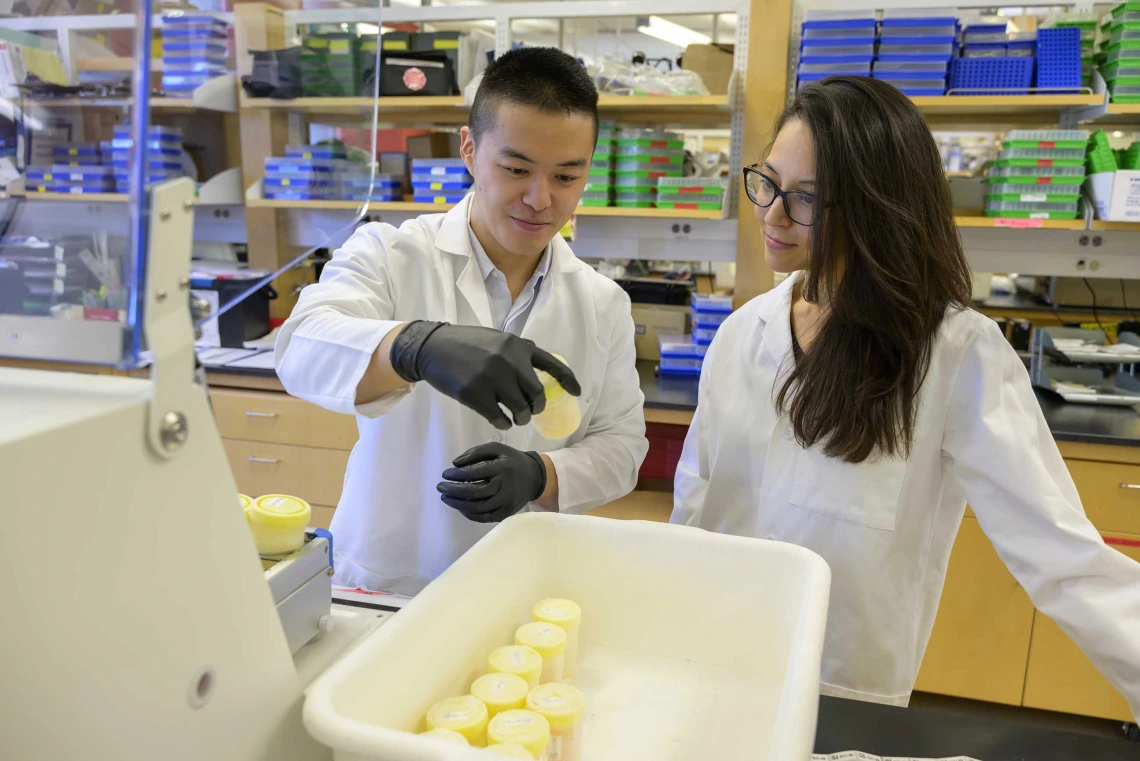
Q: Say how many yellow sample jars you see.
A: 12